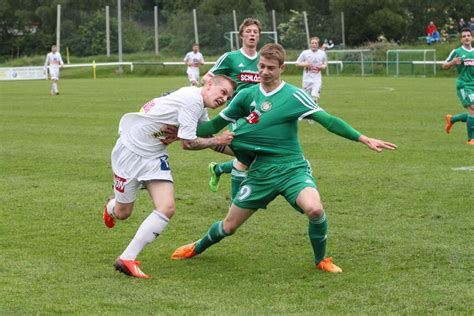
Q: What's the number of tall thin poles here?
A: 9